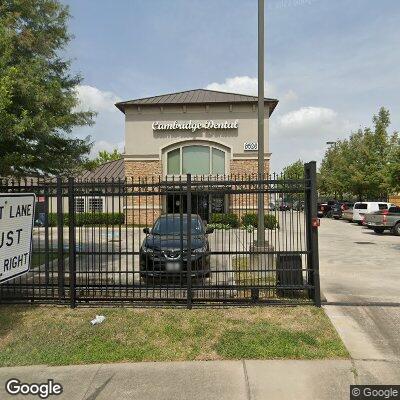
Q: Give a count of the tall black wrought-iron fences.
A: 1